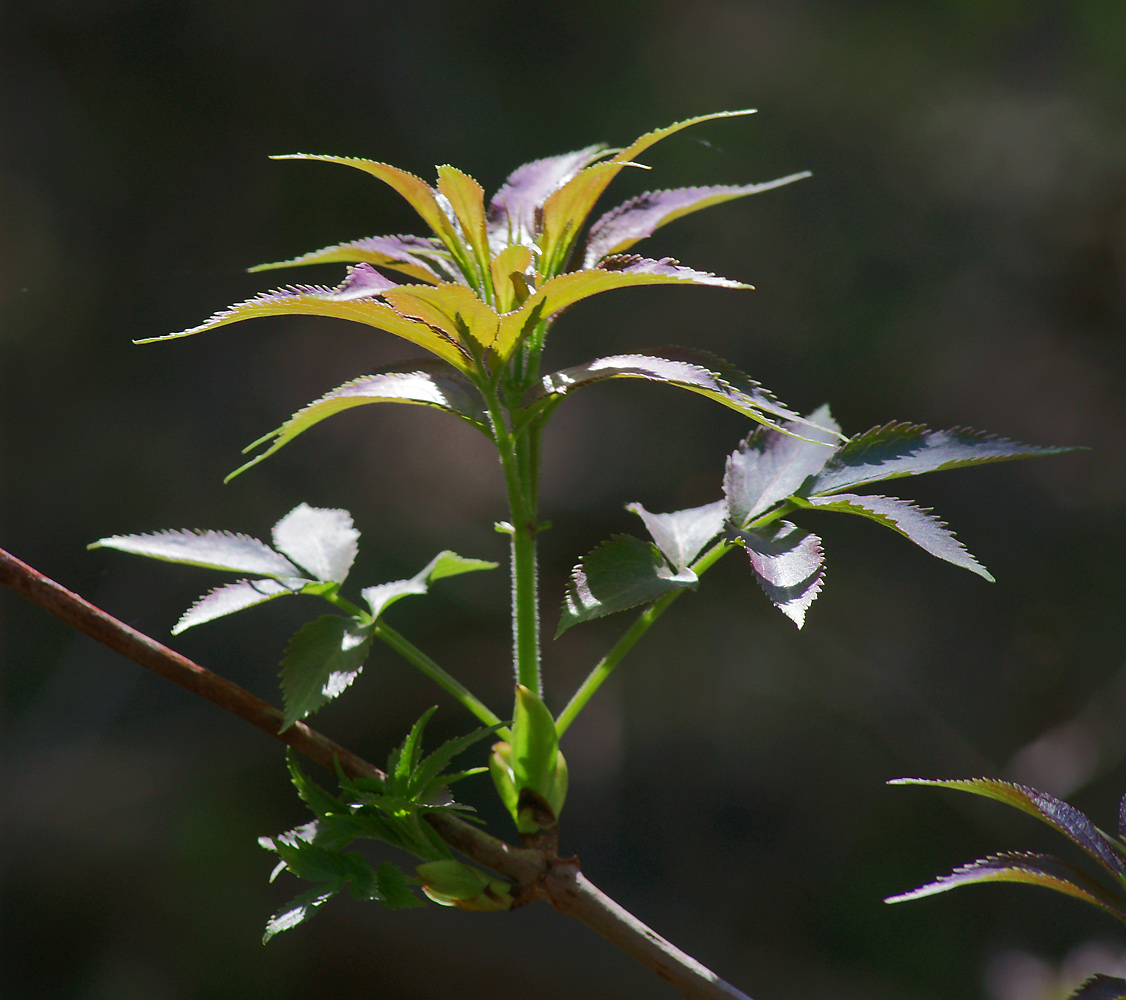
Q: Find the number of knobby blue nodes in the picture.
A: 0